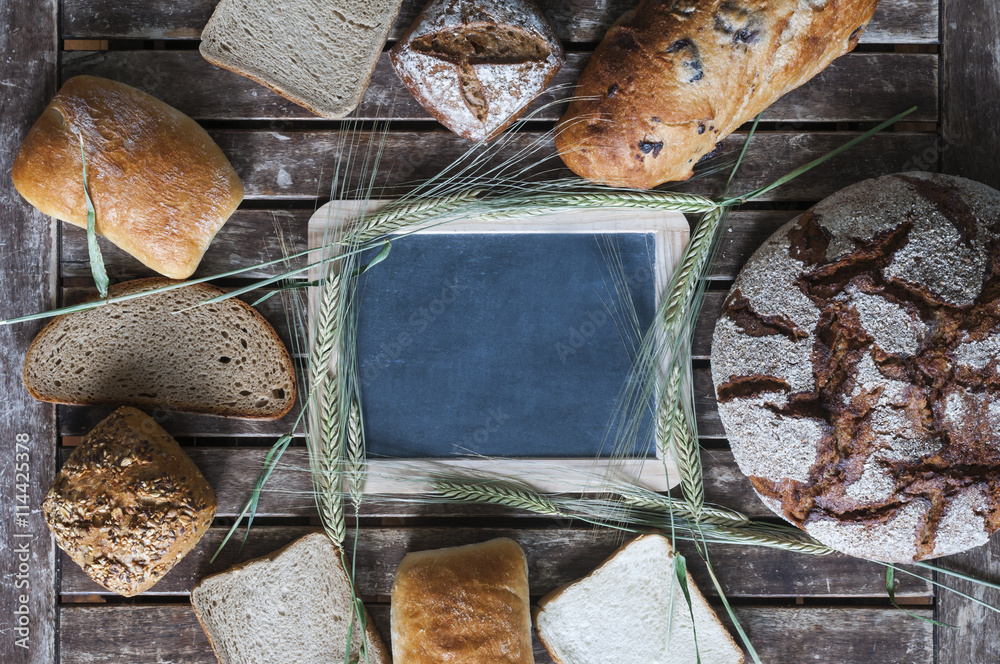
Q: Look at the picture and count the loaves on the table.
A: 6